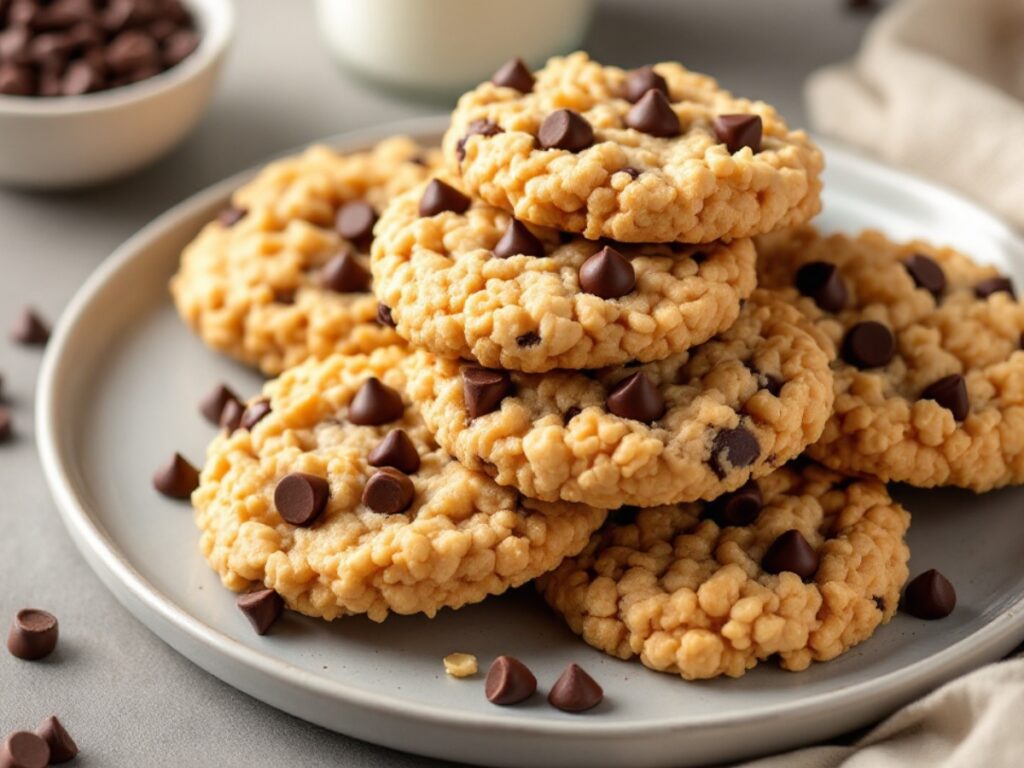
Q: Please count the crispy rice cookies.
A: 7